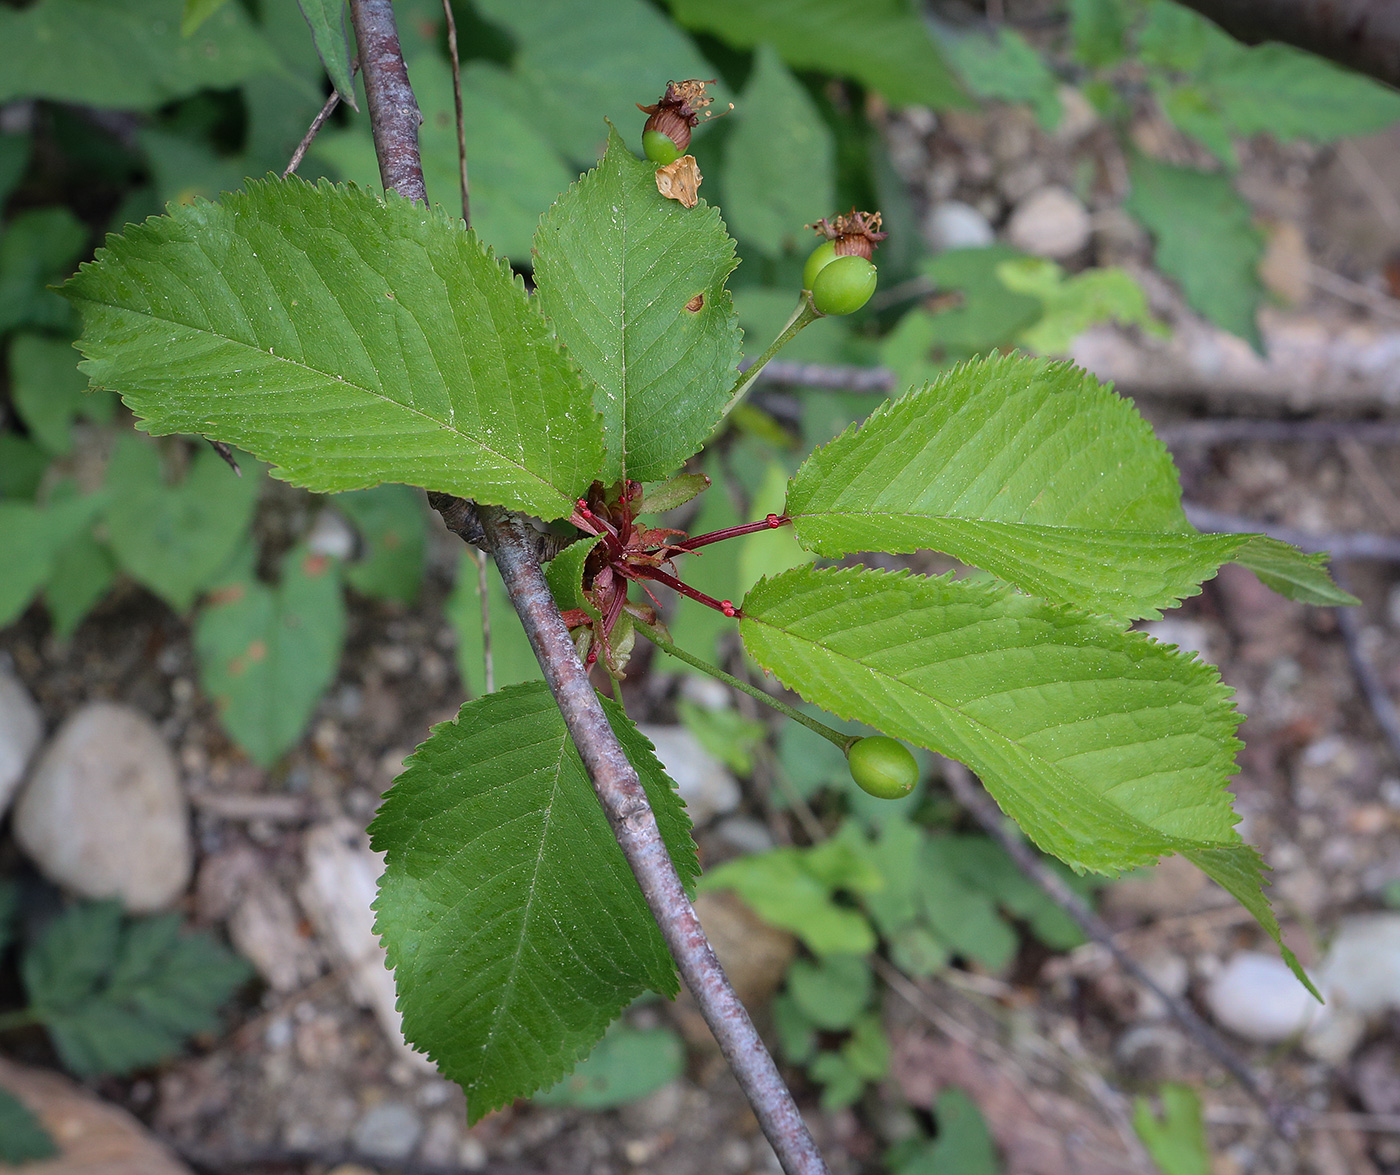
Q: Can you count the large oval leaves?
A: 5